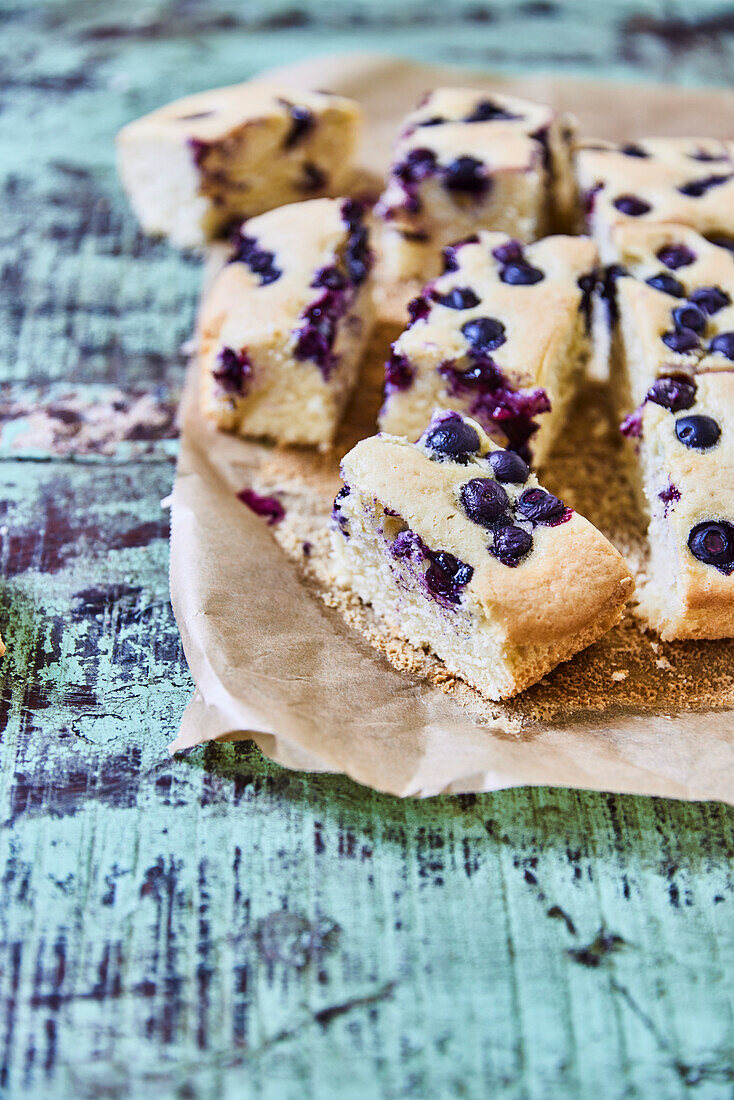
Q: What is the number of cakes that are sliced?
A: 8